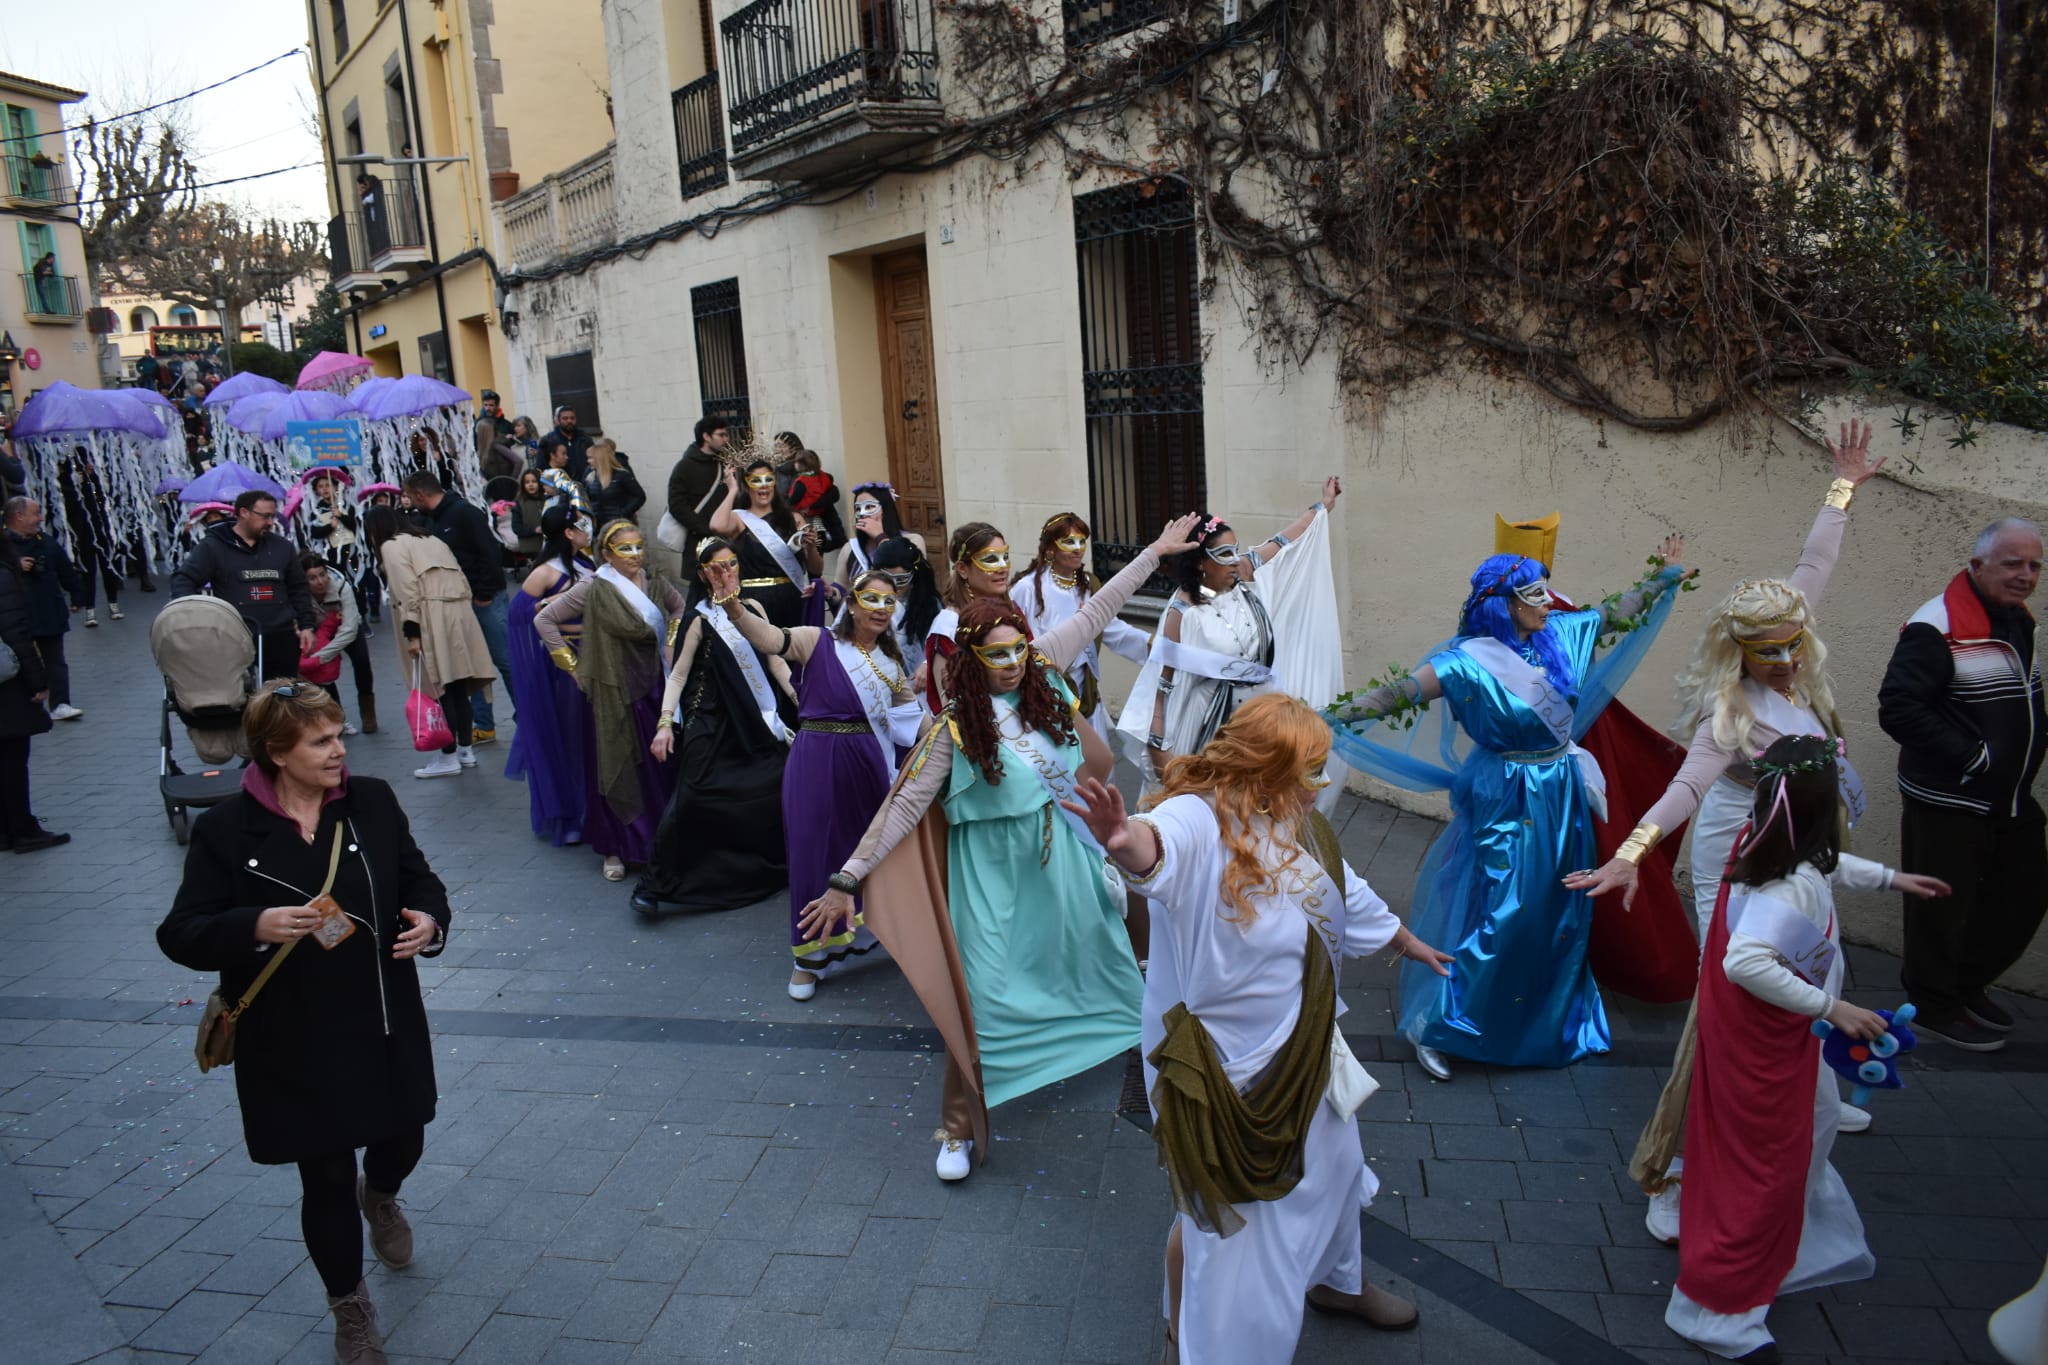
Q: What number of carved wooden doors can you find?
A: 1